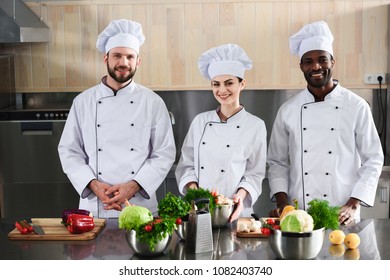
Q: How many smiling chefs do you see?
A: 3